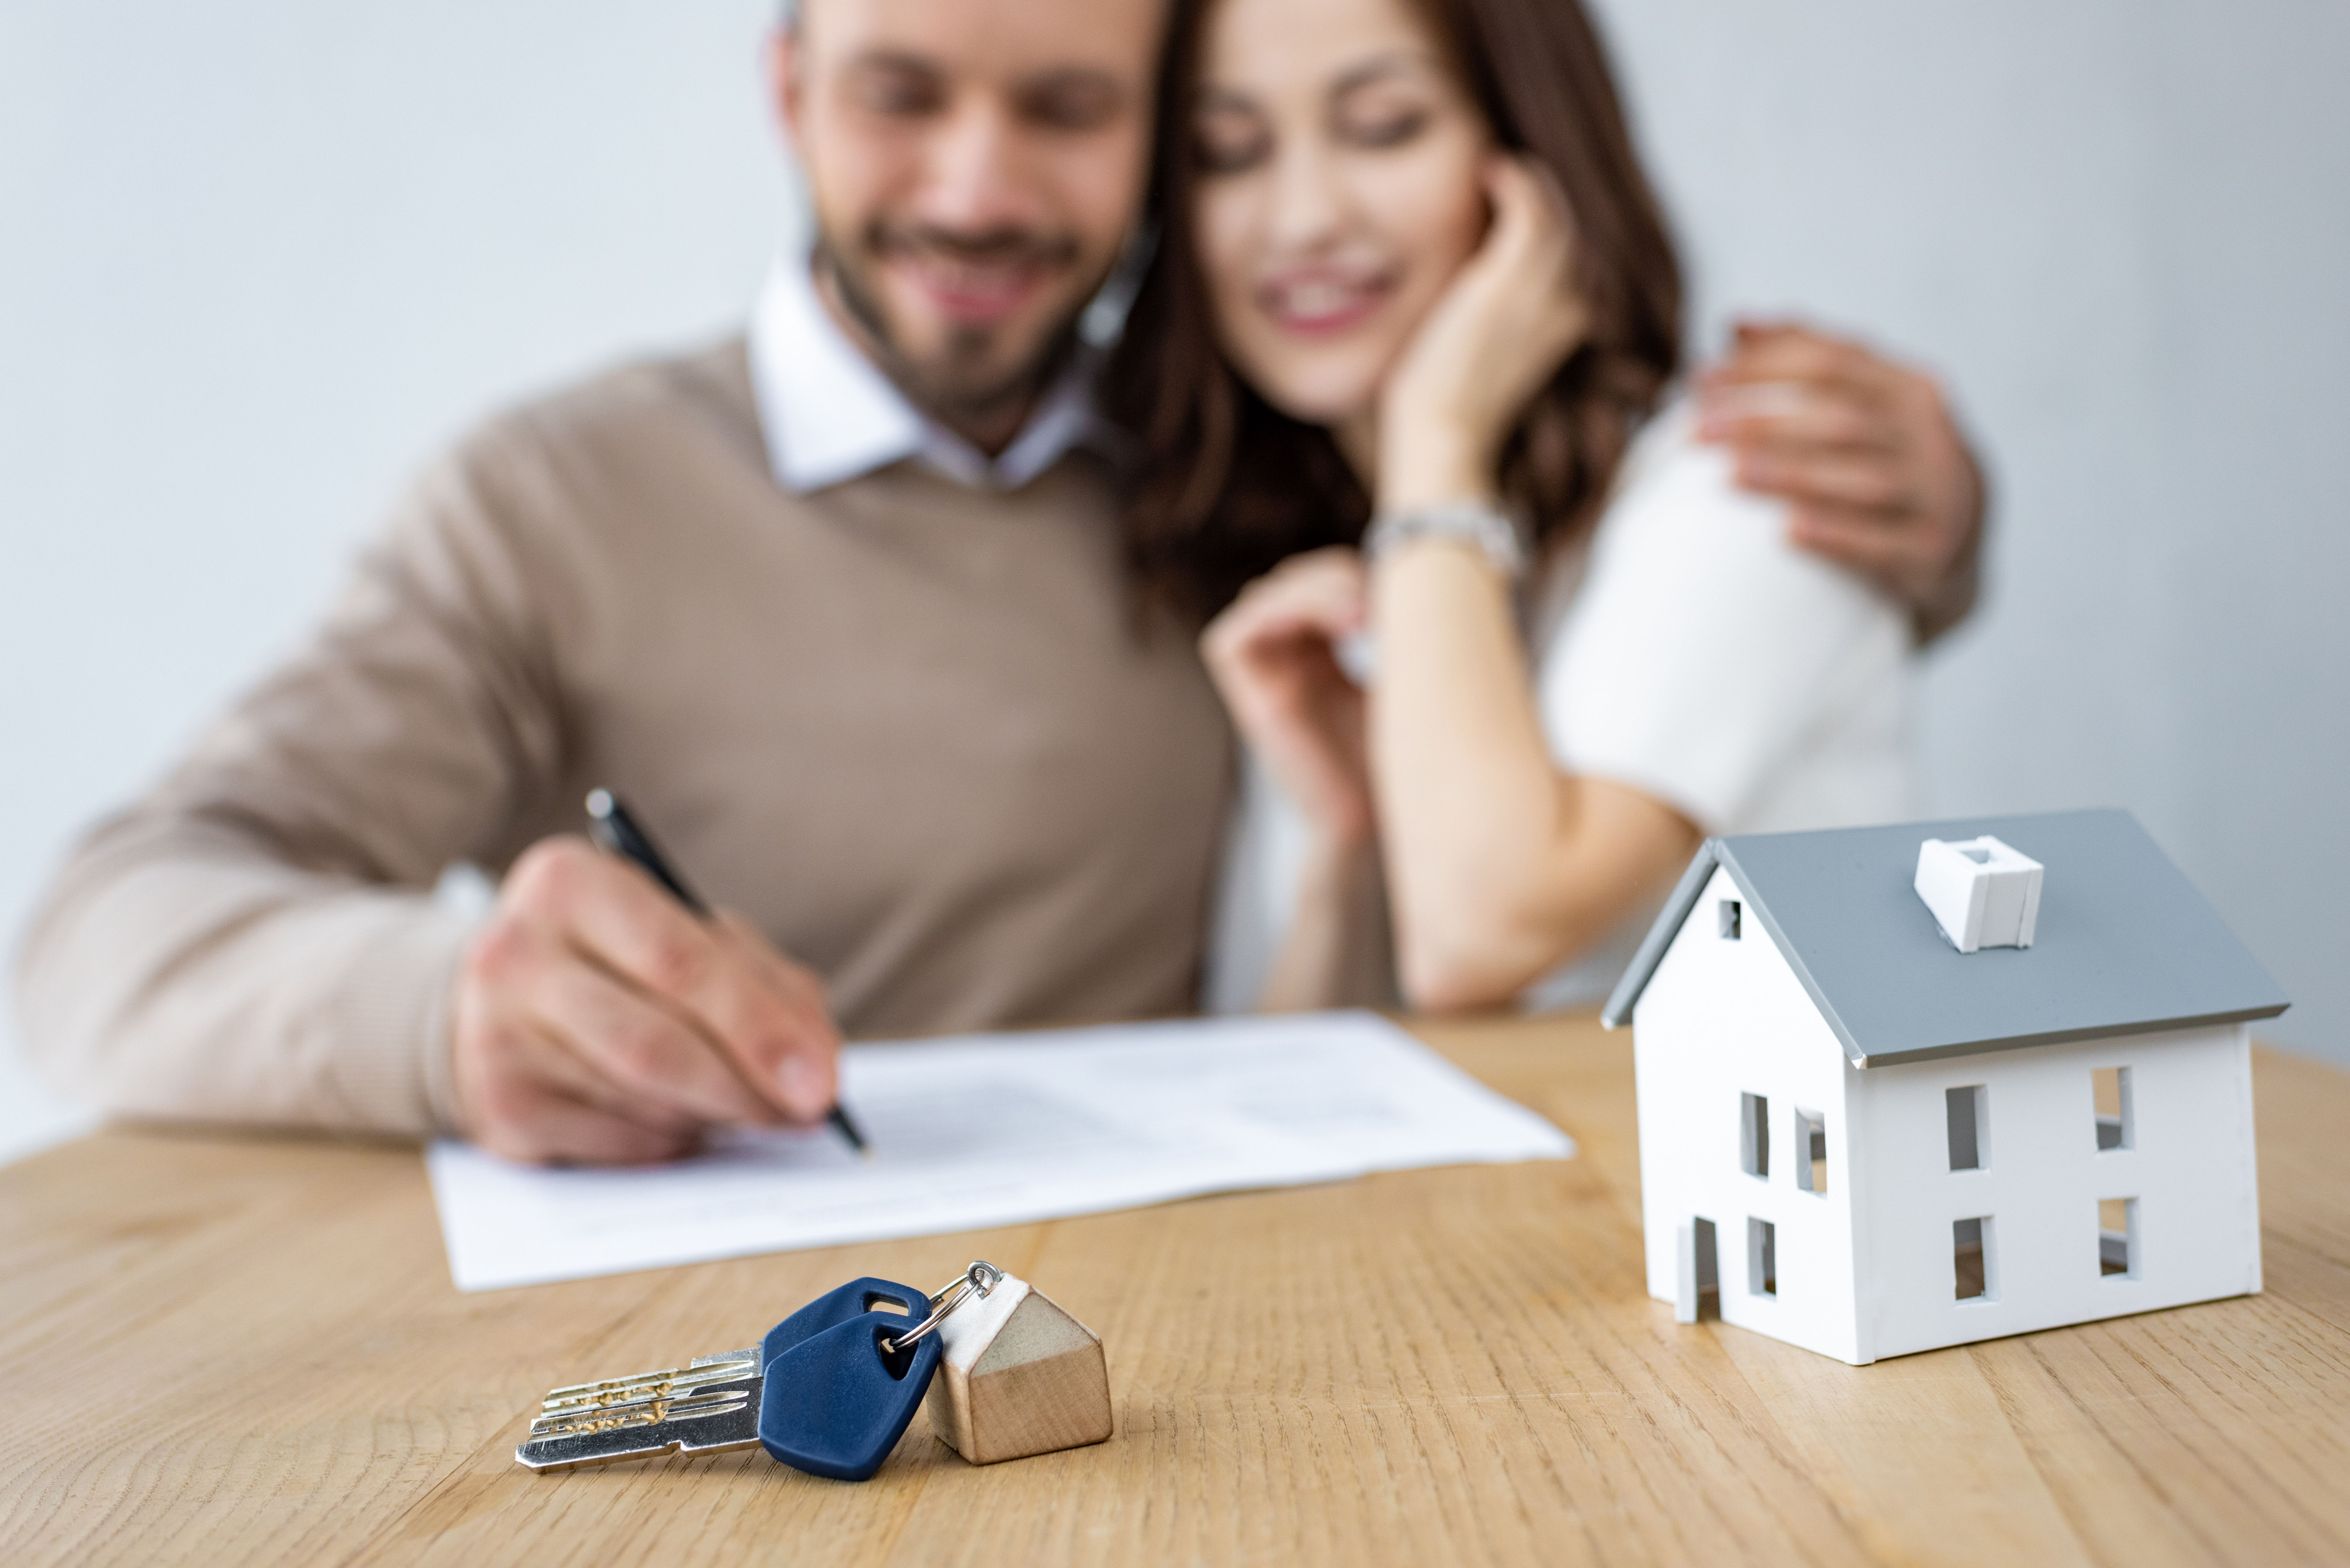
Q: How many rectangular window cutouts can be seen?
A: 8